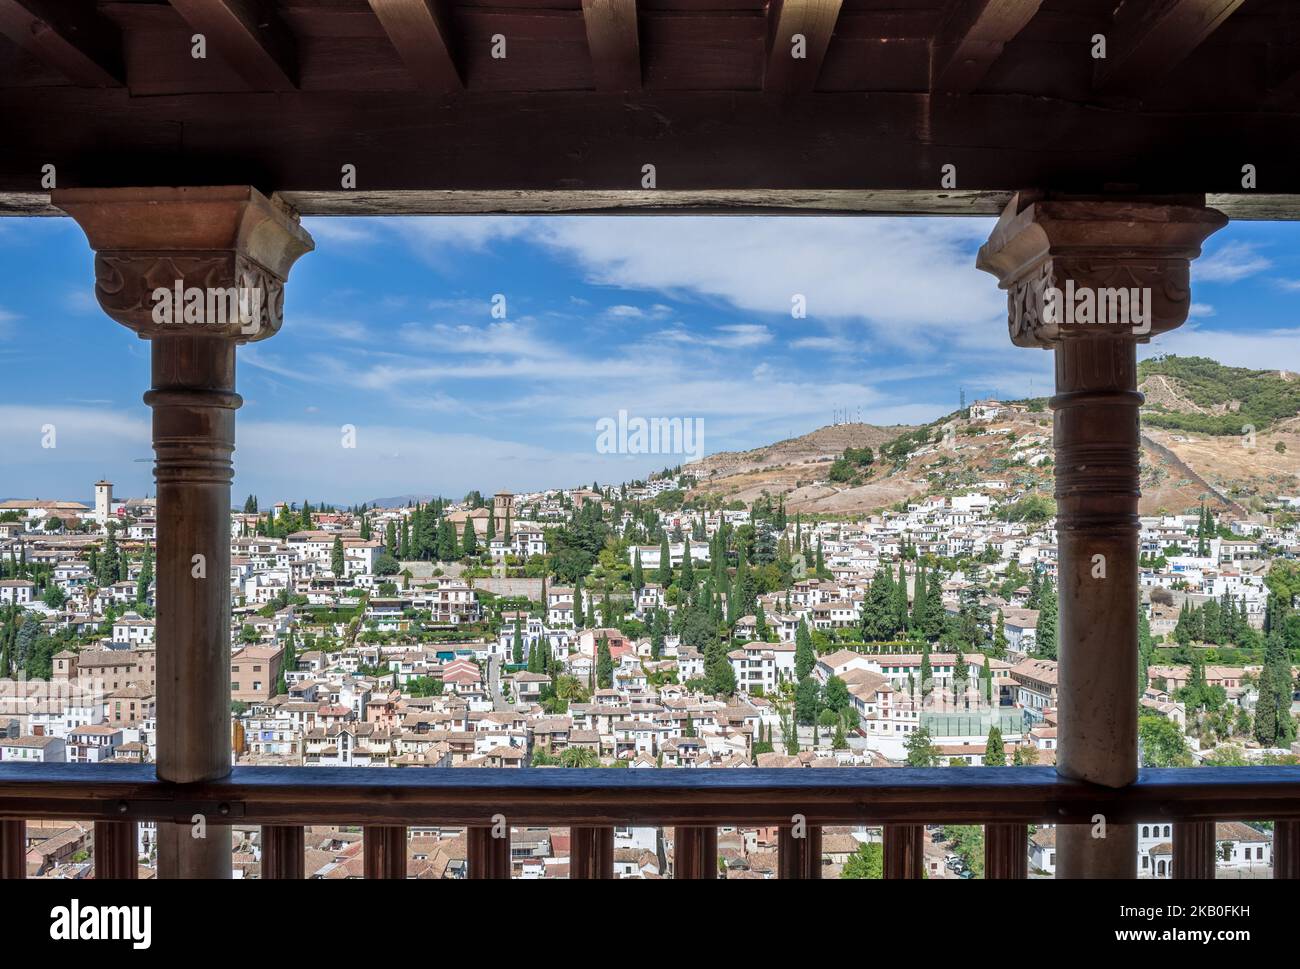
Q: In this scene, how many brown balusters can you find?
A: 12